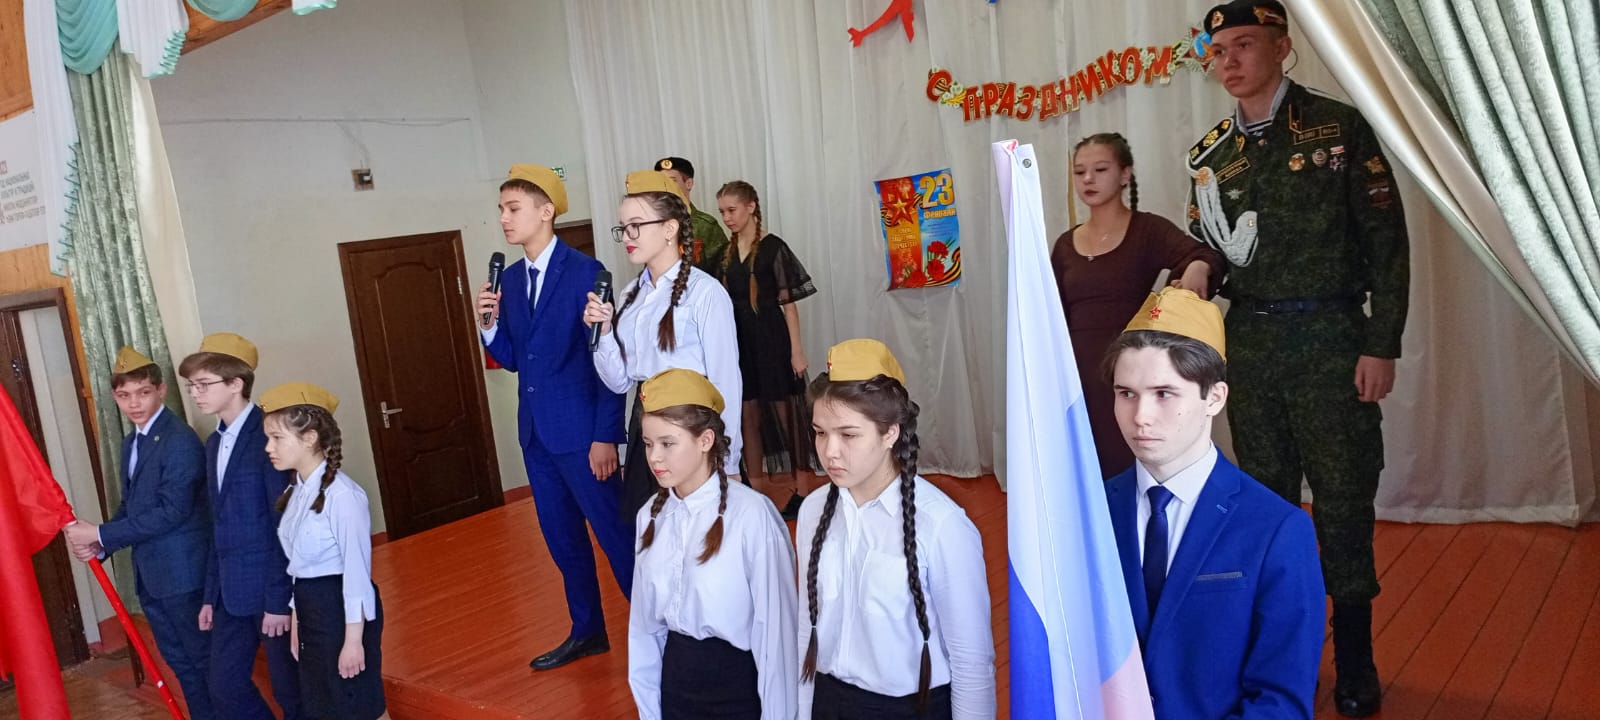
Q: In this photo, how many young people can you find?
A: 12